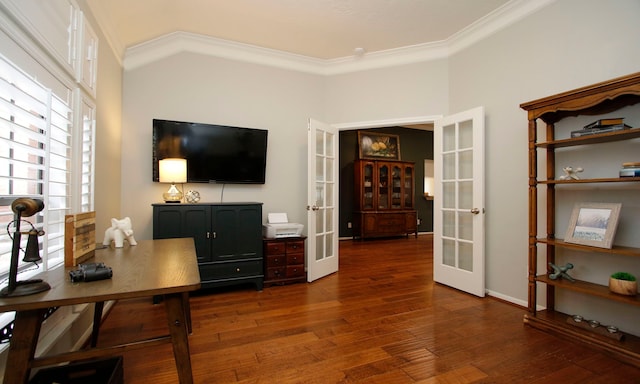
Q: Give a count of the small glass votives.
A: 3